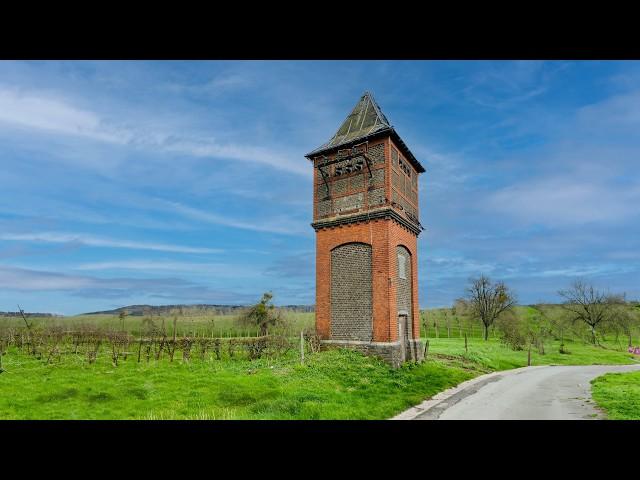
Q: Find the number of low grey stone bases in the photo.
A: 1